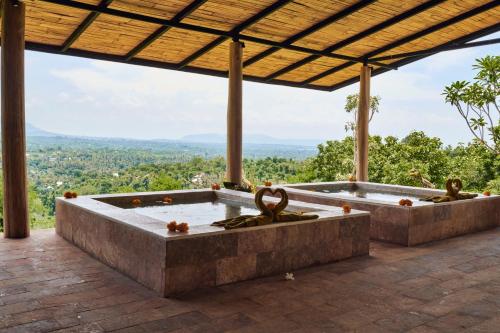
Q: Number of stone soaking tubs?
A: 2